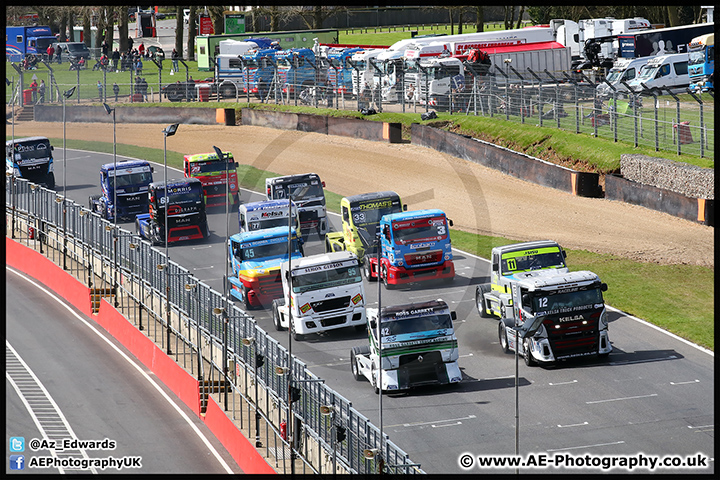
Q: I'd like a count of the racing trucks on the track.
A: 13